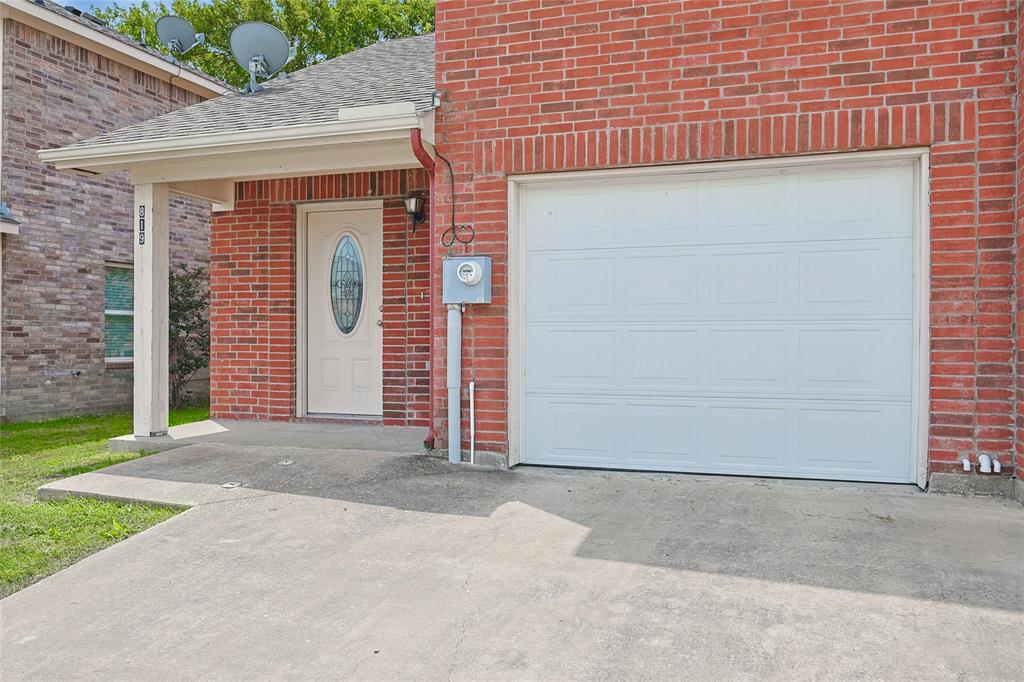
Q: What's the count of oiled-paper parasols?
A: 0